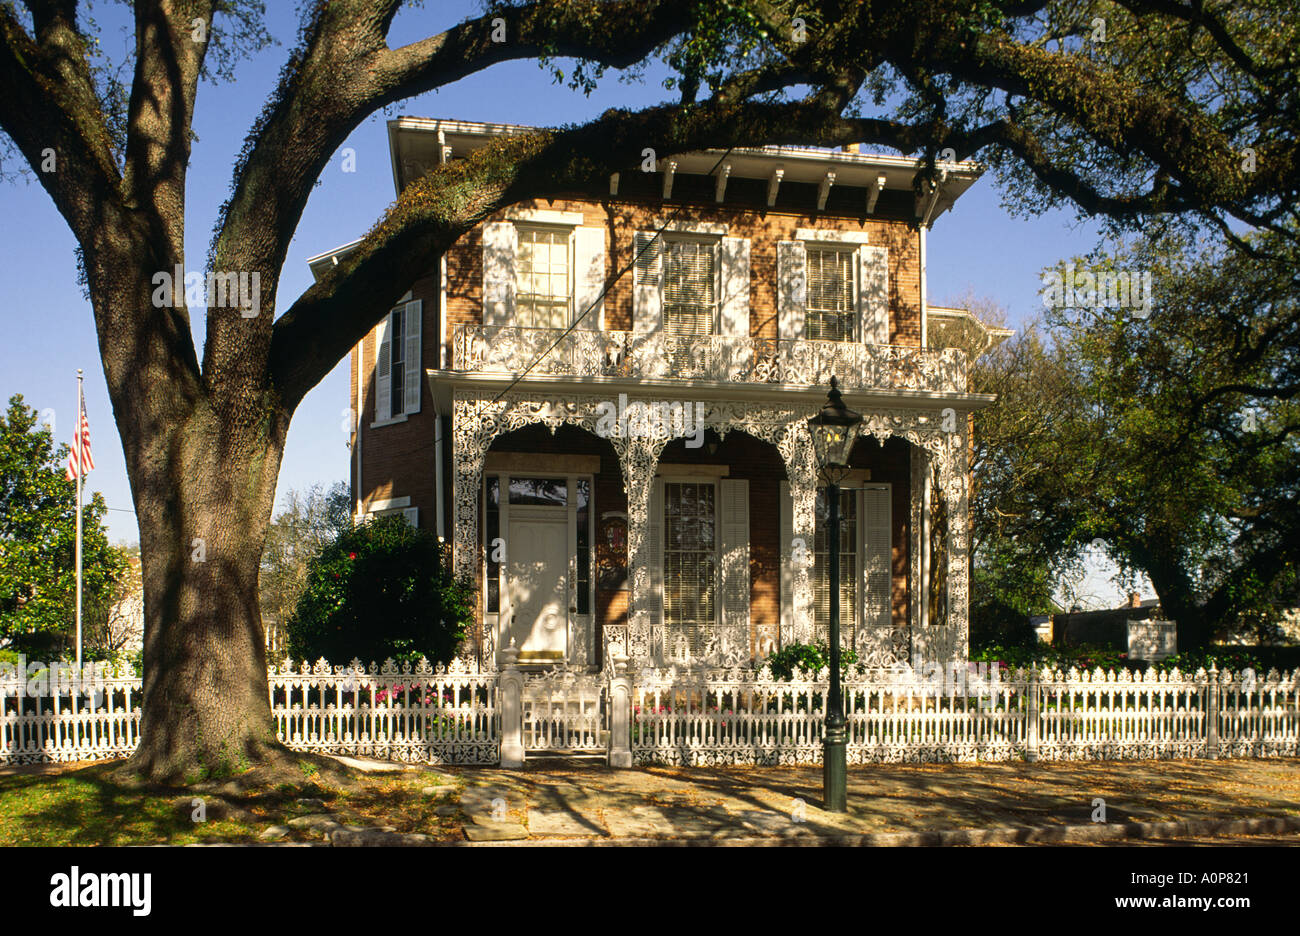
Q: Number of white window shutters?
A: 14